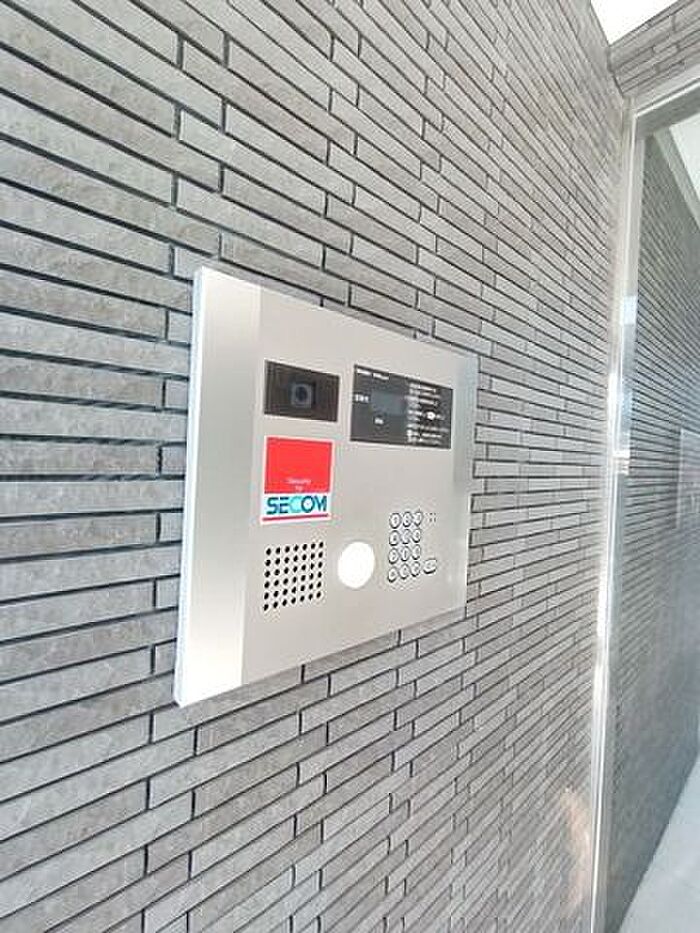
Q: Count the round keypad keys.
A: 12